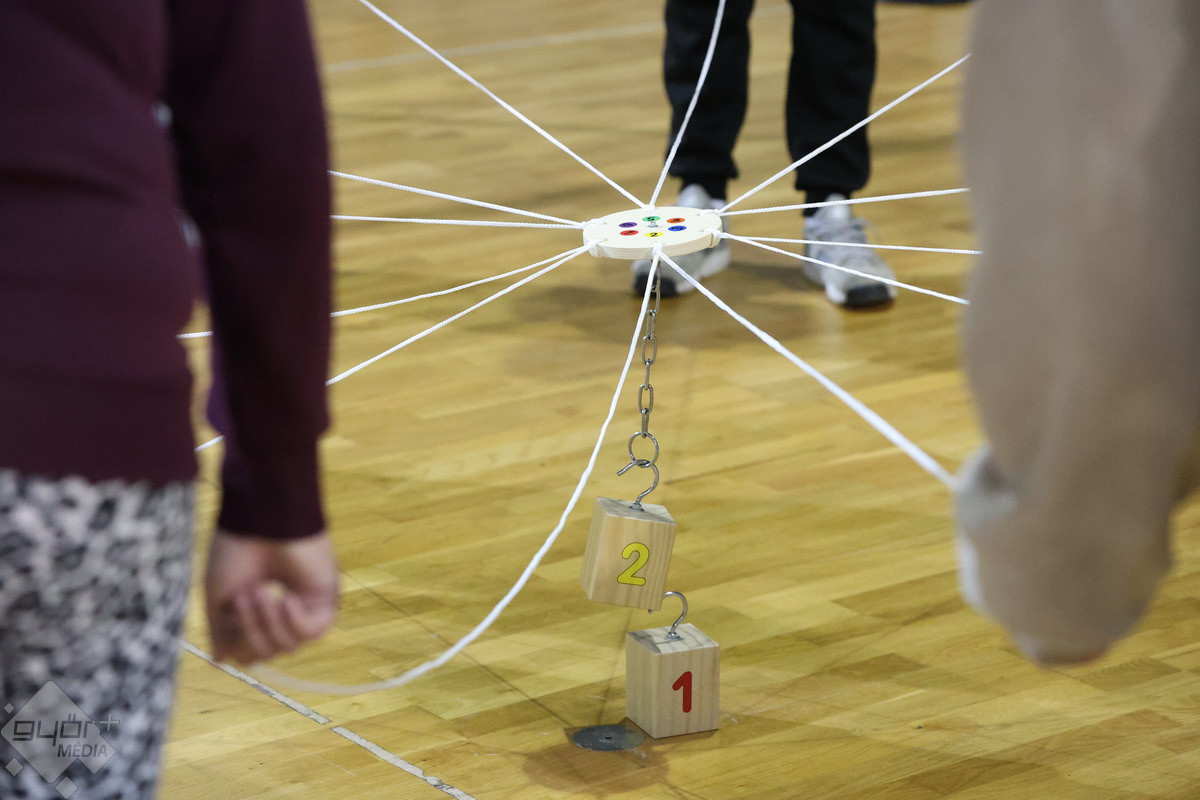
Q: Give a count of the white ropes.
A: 12